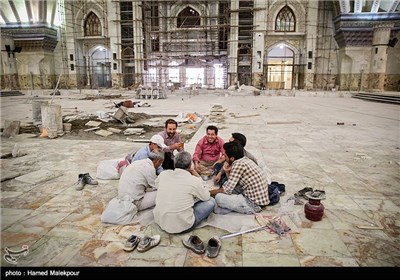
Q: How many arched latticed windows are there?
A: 2